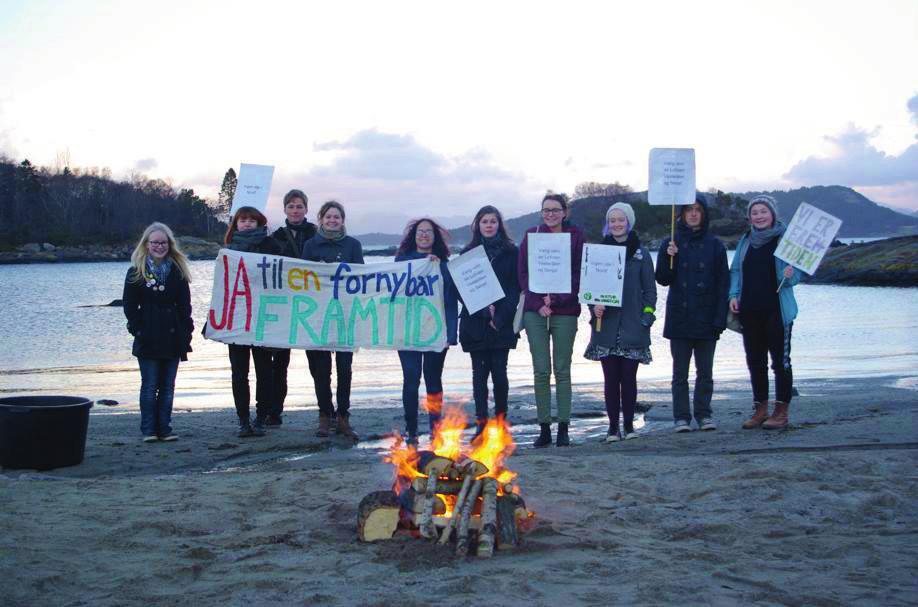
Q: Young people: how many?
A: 10